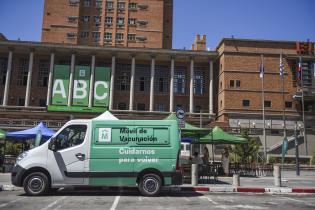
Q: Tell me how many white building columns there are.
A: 11